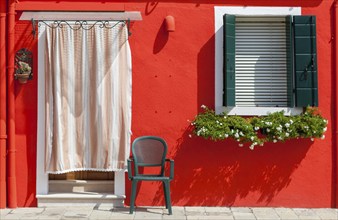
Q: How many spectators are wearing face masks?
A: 0